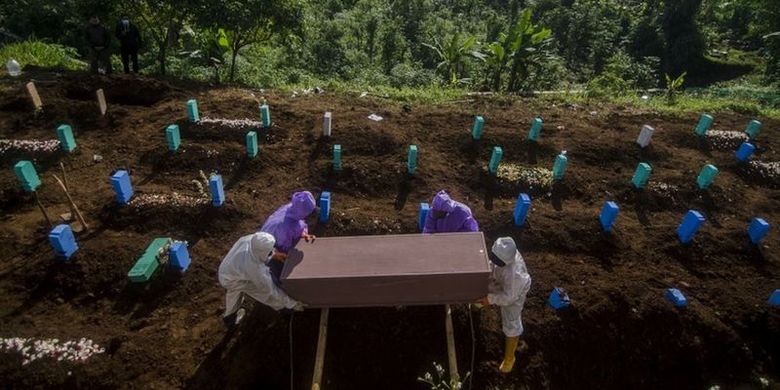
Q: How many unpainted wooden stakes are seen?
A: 2